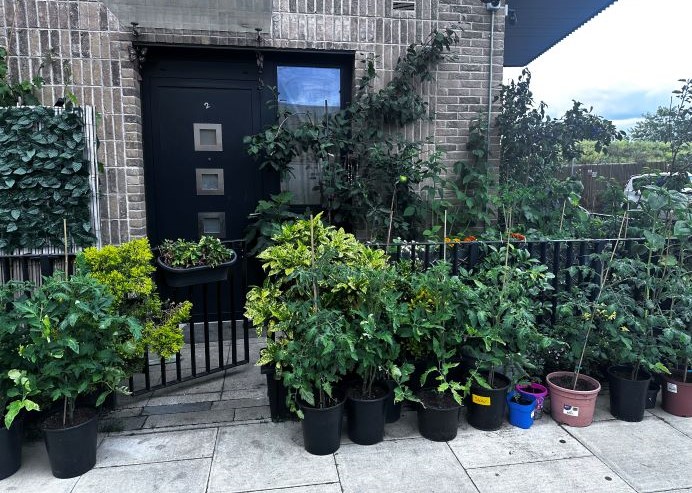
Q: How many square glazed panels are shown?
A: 3